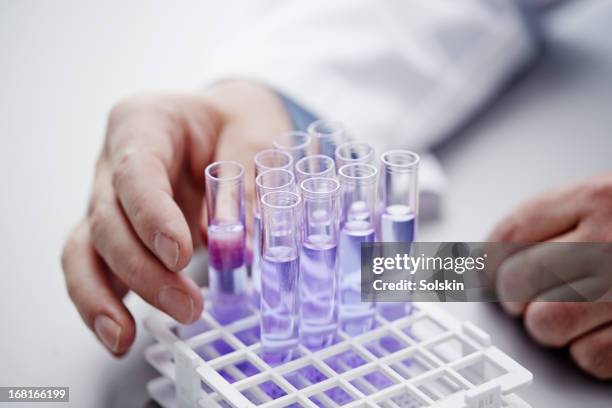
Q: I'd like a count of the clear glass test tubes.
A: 11